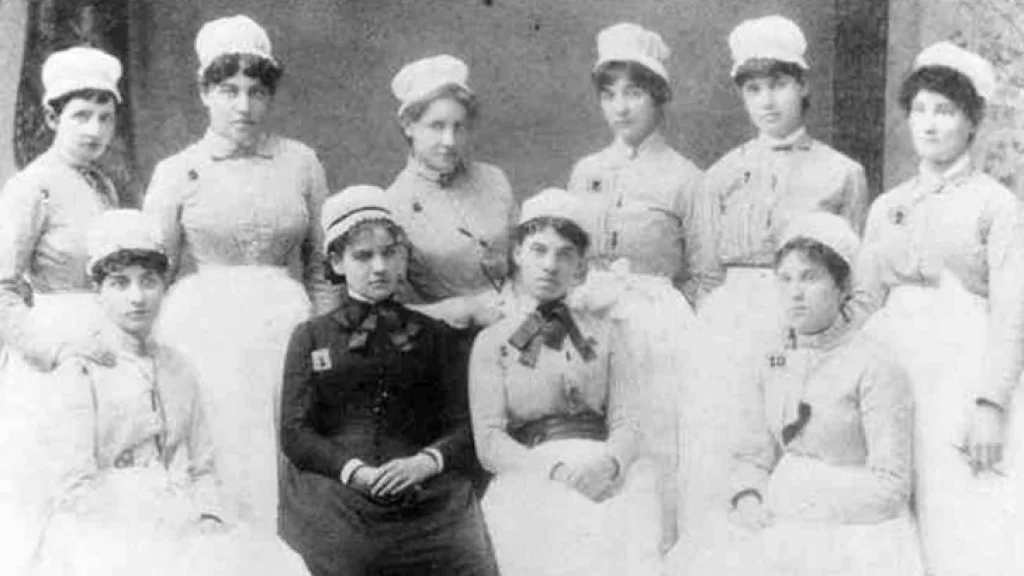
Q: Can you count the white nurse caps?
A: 10